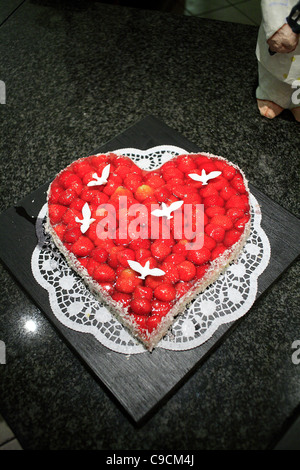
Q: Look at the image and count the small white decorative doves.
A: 5